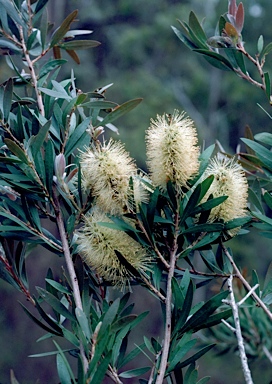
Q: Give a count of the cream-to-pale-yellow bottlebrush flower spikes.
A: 4